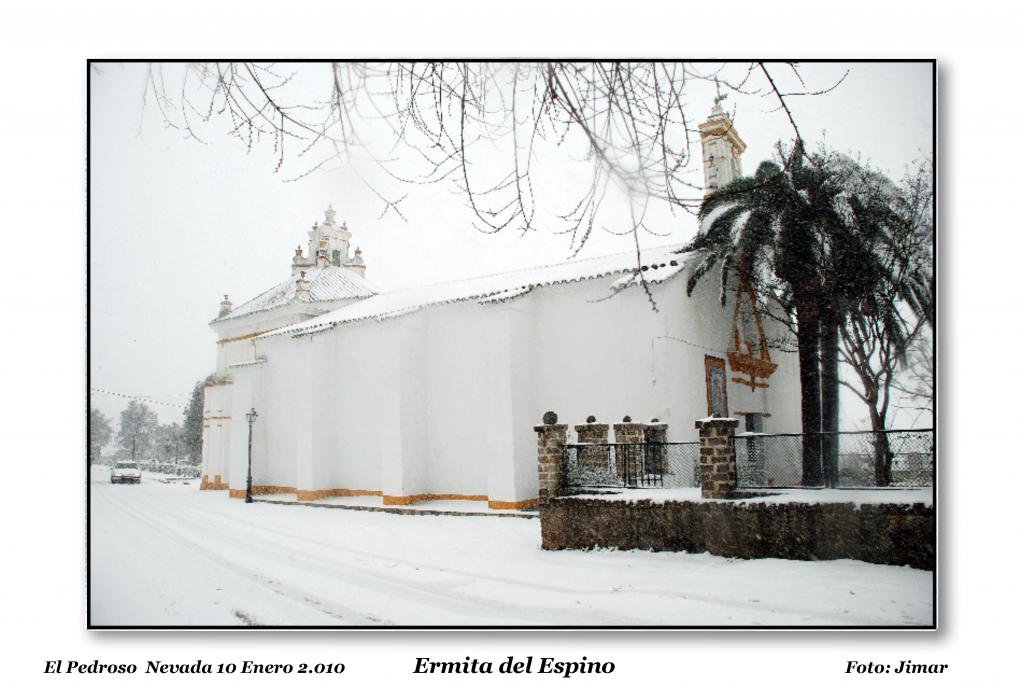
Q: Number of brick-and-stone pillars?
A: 5